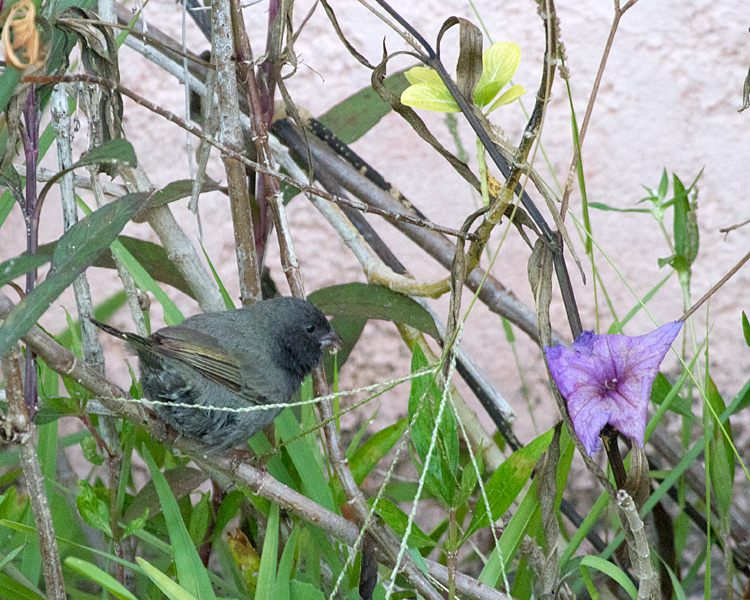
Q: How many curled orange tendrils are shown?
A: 1